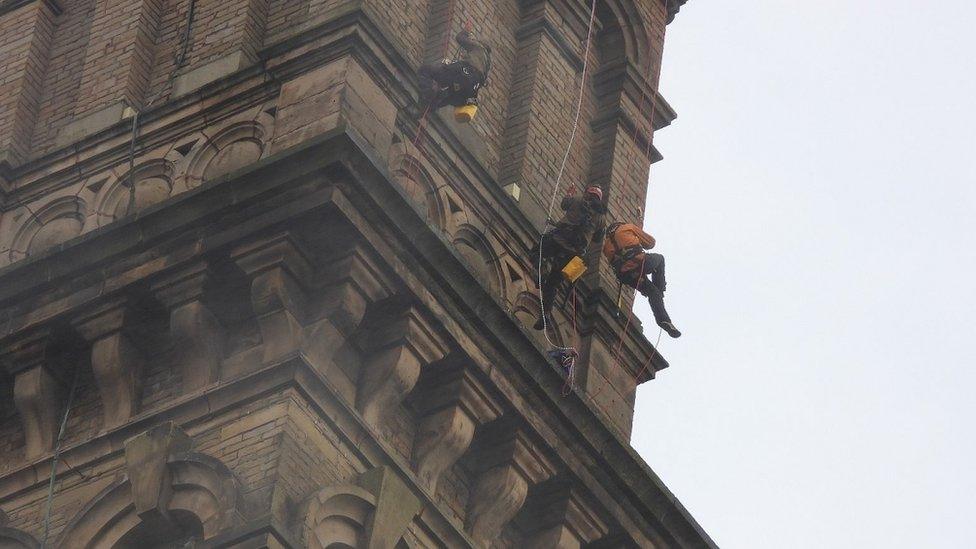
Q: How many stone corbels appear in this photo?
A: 9